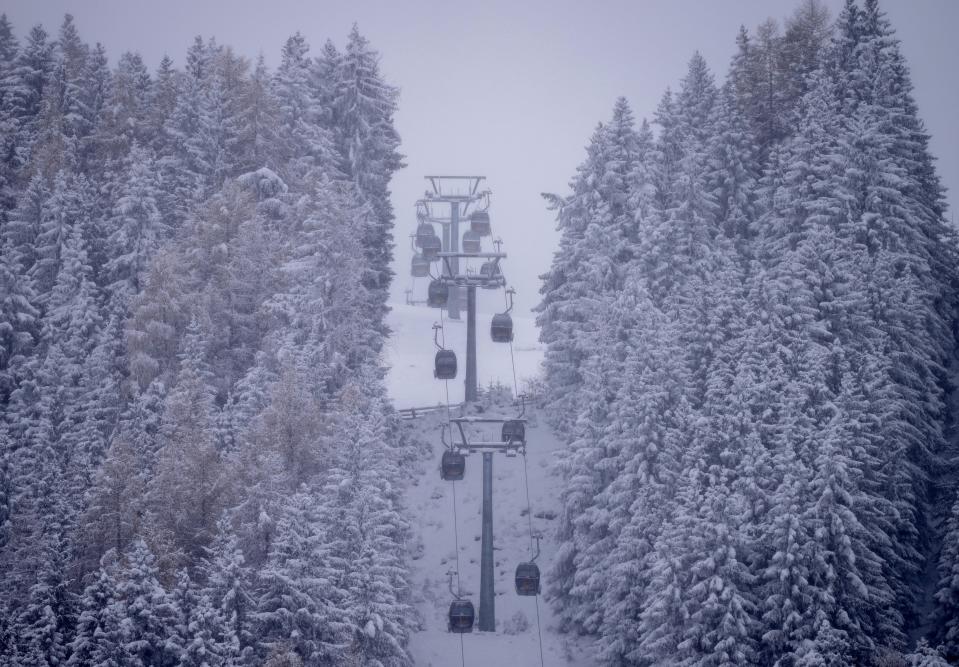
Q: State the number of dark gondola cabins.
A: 13